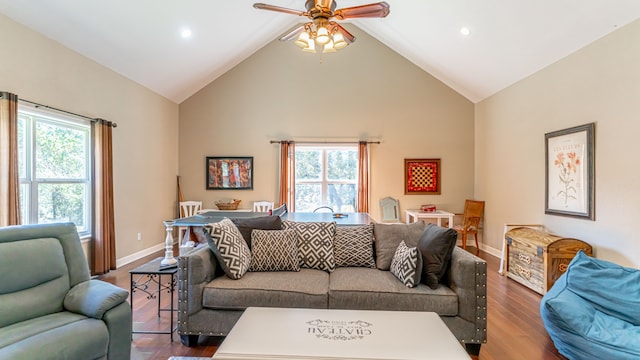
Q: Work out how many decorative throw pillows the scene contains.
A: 8